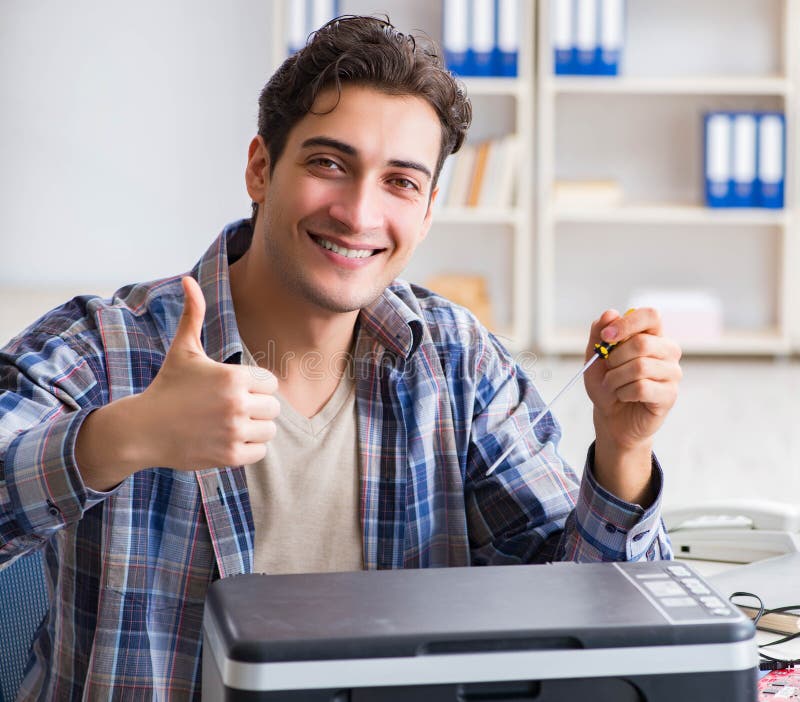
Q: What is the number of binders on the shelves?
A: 11